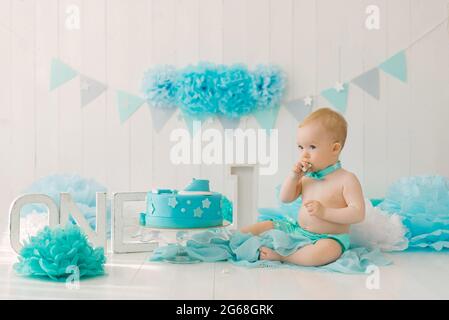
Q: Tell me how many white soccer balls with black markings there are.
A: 0